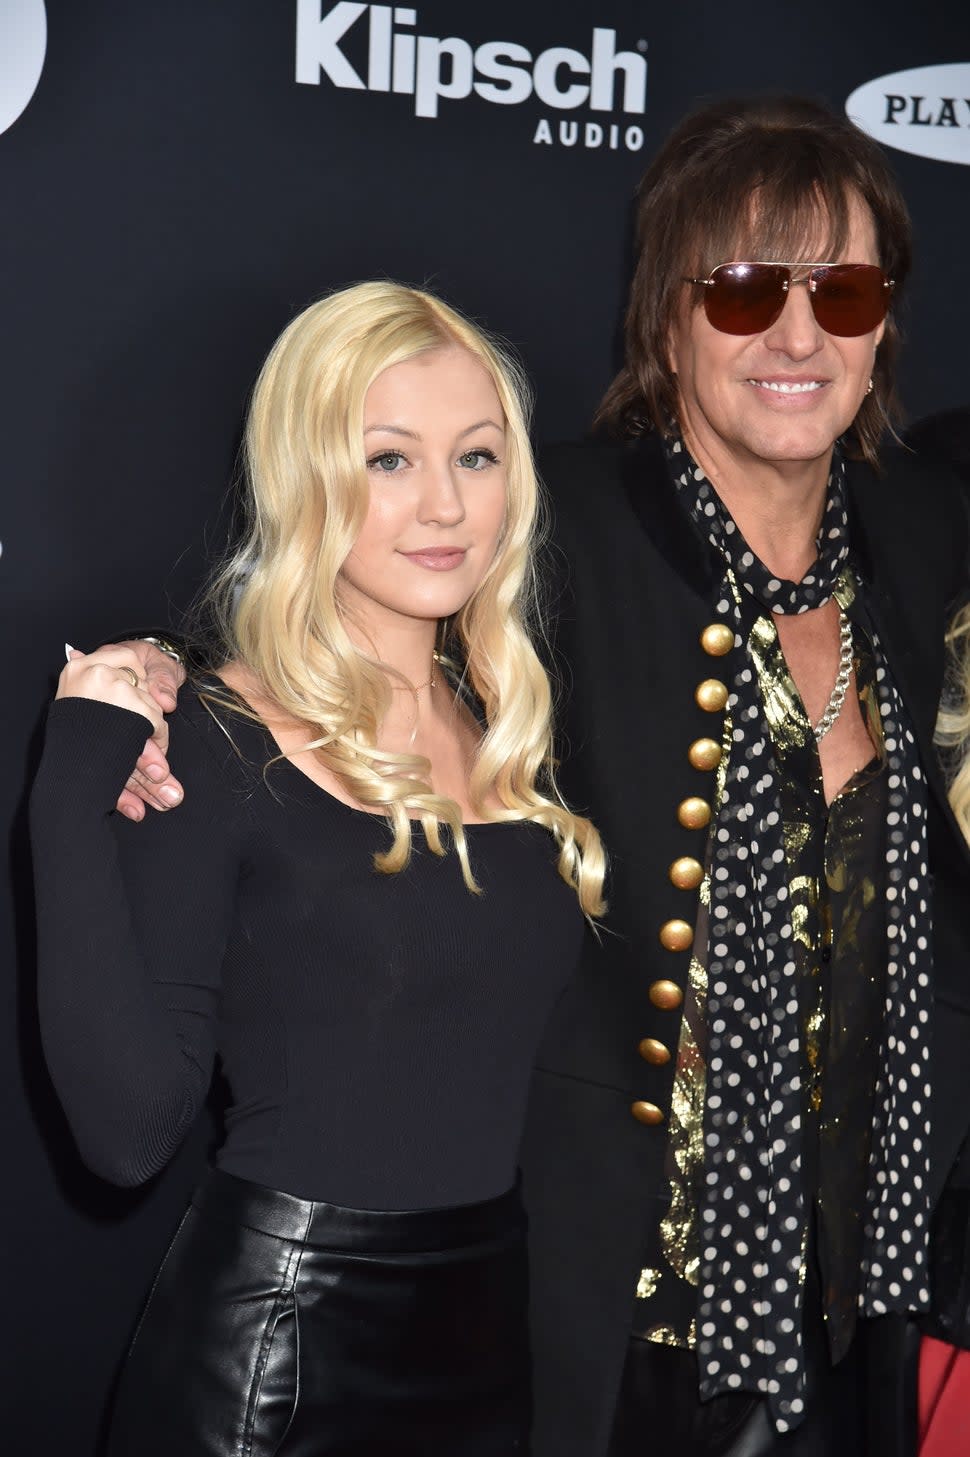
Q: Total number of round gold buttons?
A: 9